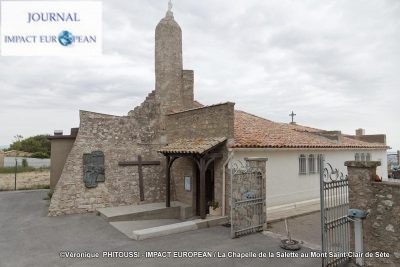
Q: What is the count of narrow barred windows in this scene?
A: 6